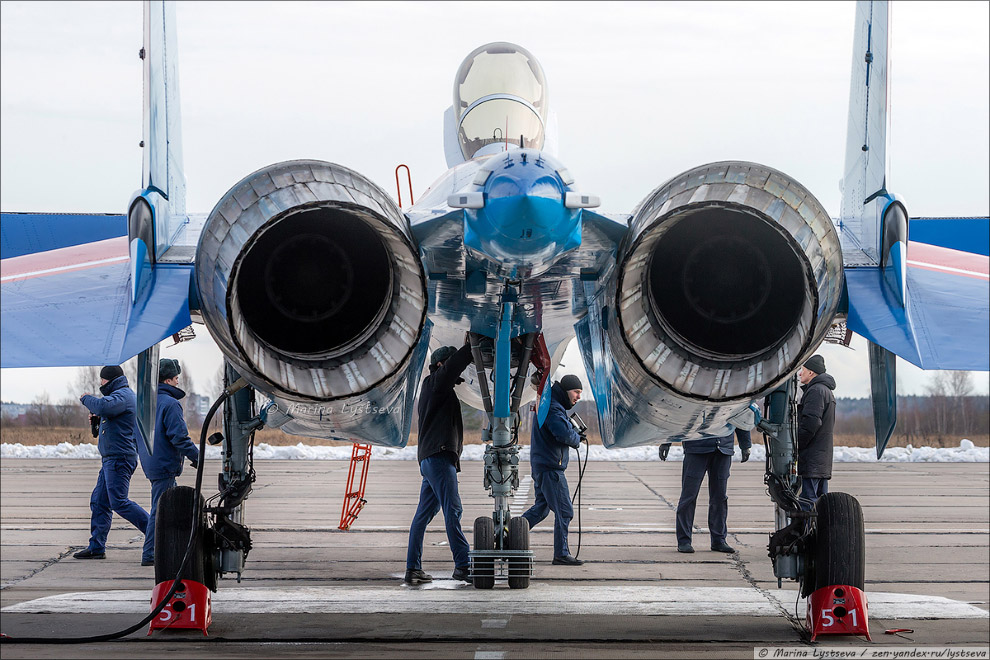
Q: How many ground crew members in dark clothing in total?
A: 6